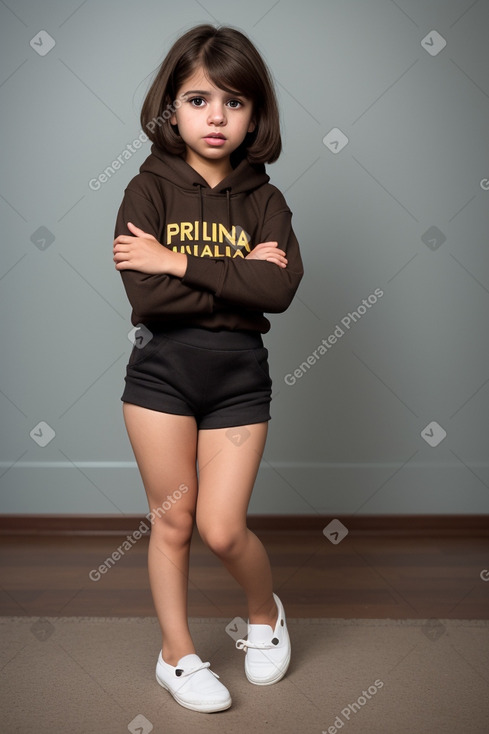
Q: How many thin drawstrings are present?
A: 2